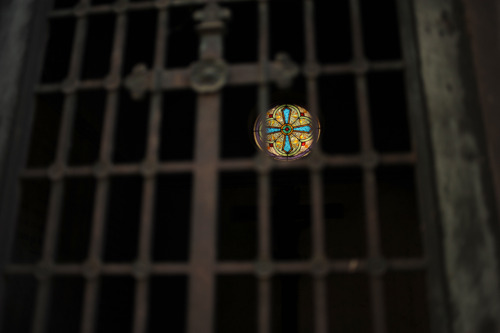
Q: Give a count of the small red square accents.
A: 4